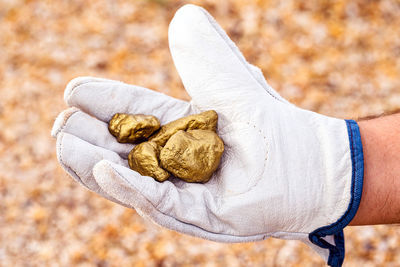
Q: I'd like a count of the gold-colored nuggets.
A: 4